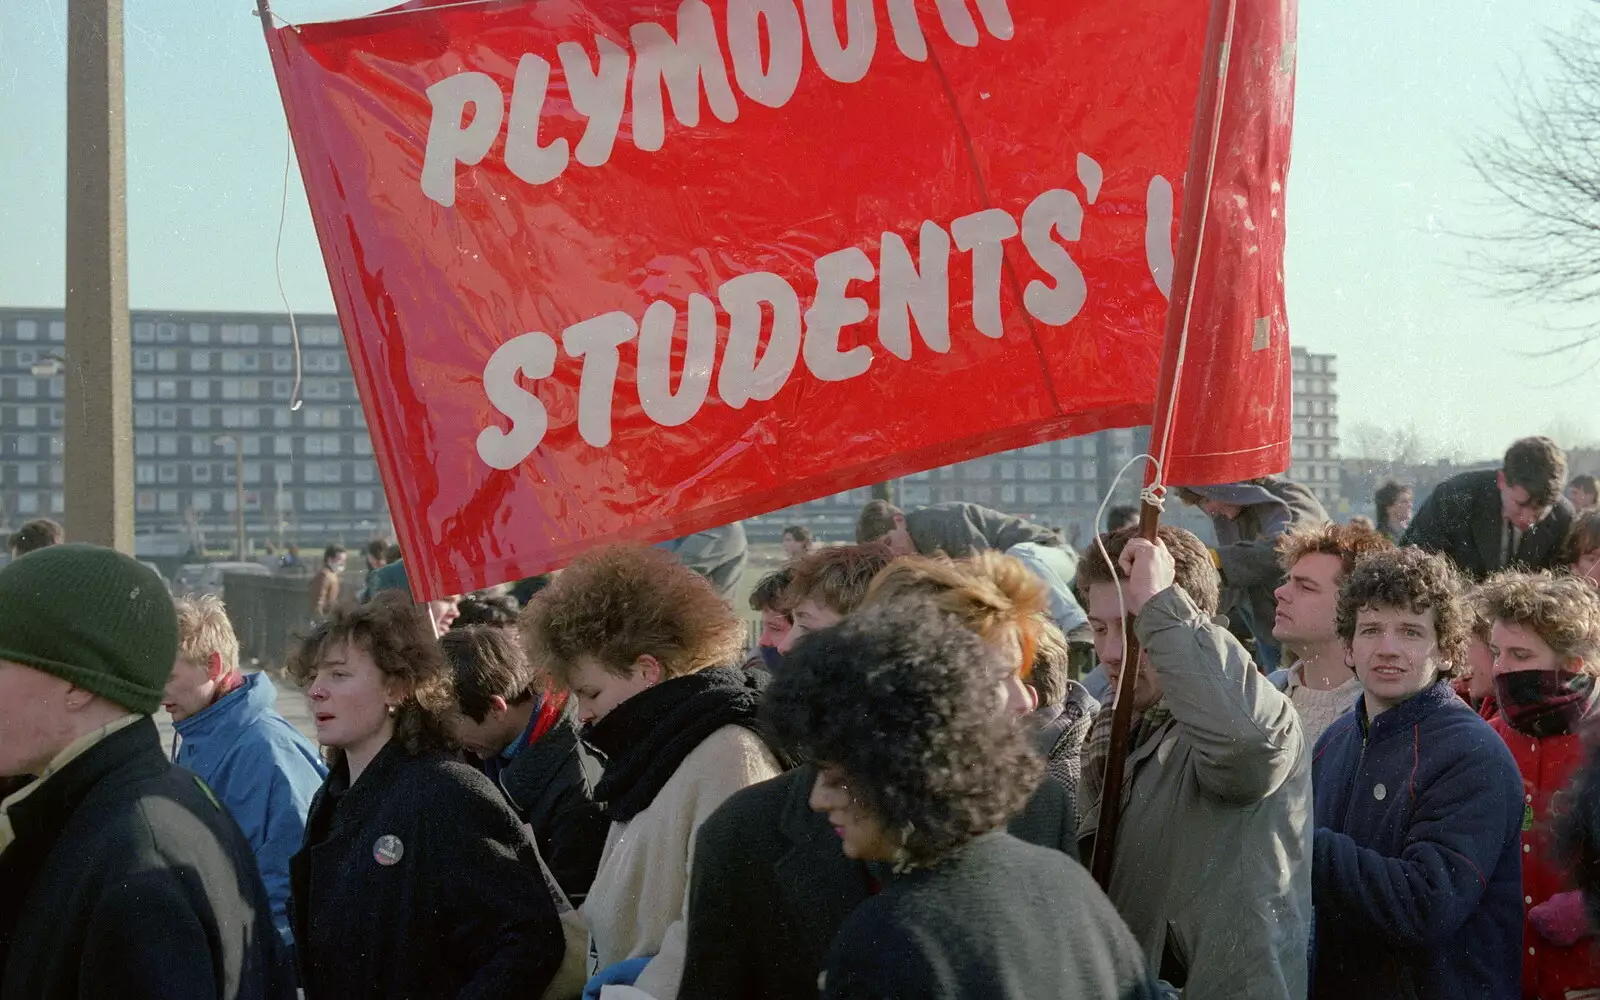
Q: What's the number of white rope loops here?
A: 1